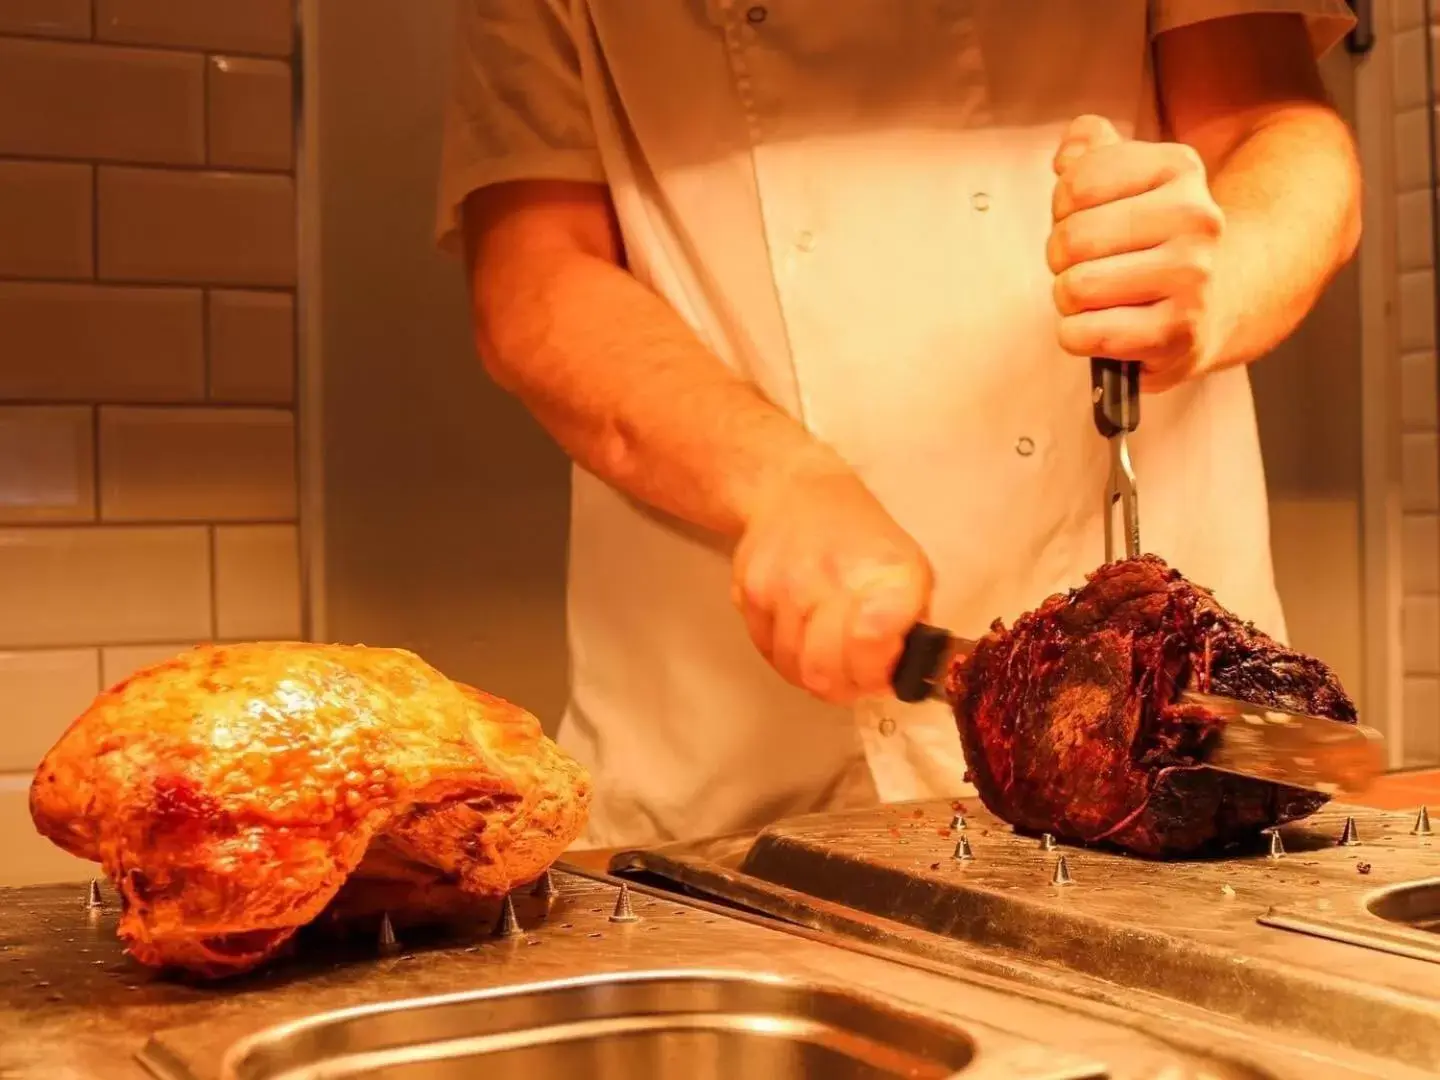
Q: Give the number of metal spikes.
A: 12